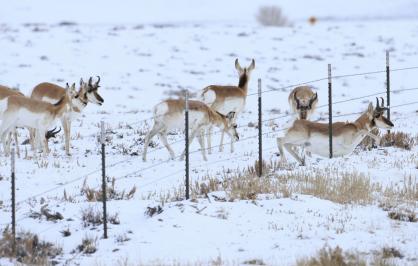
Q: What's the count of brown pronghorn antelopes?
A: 7